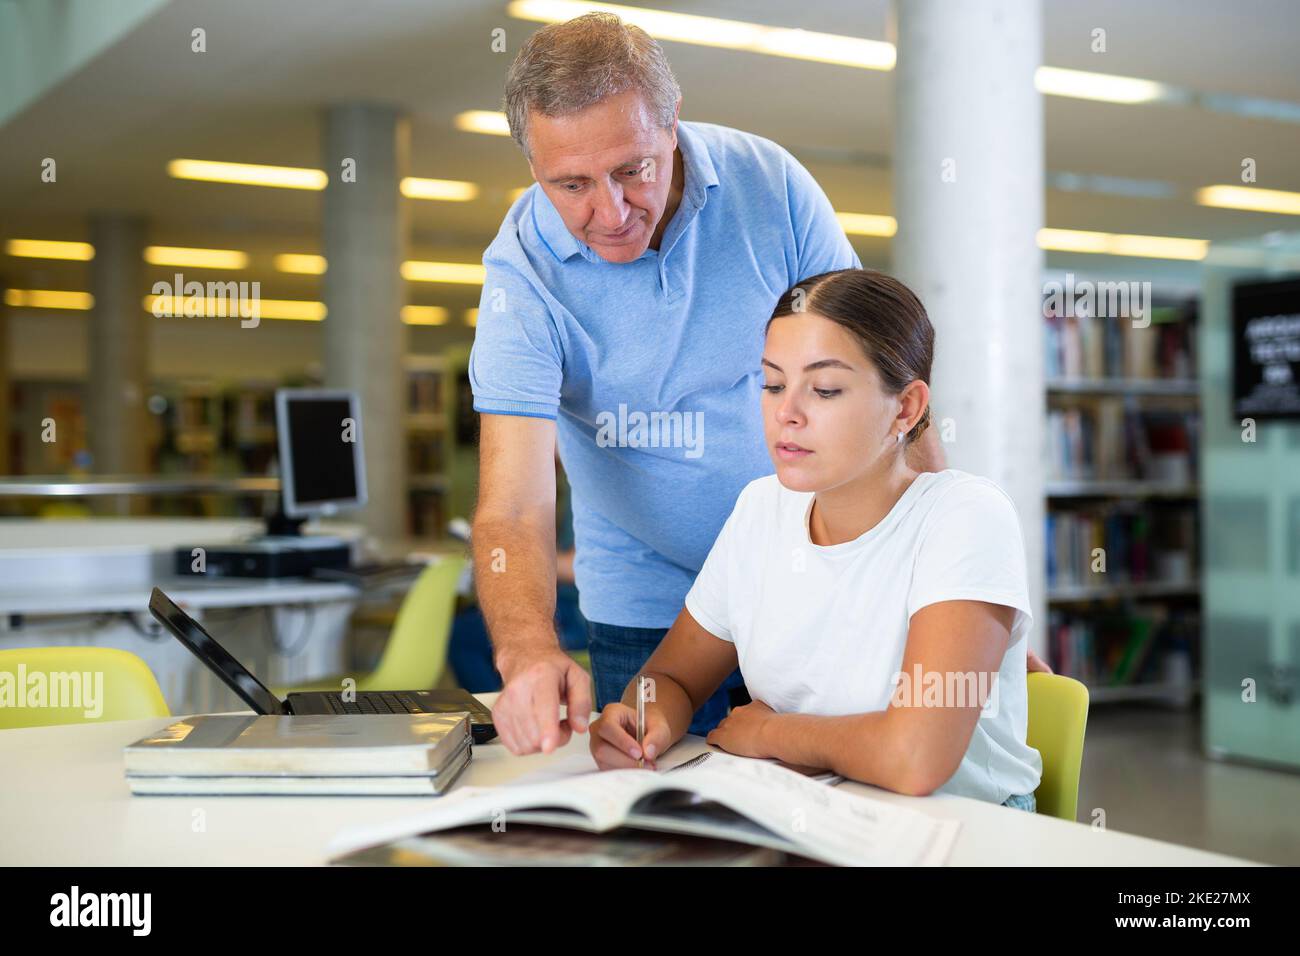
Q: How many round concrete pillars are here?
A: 3